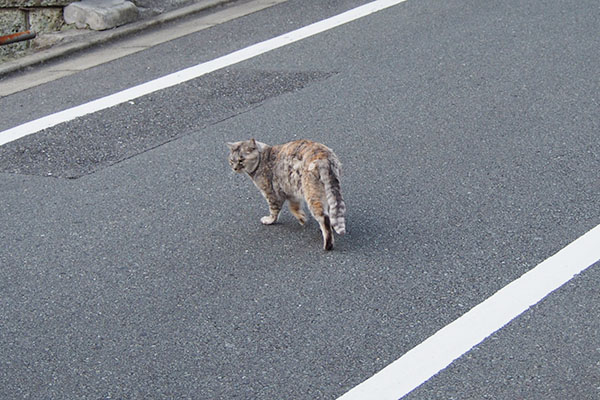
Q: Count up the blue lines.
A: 0